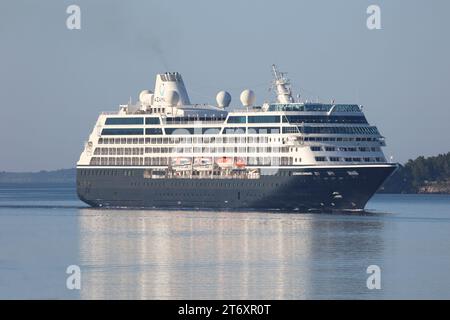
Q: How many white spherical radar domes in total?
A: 4